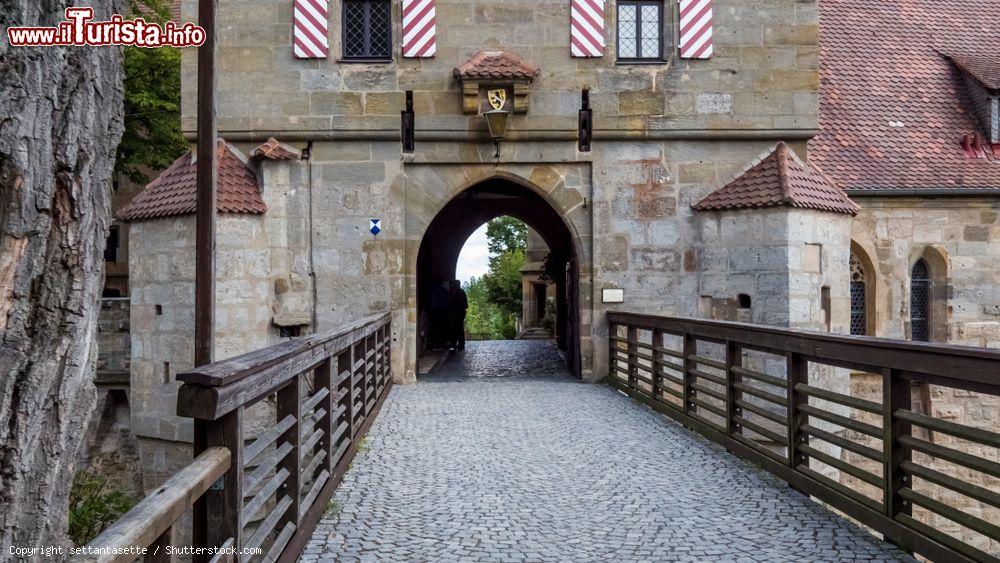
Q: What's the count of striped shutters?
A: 4